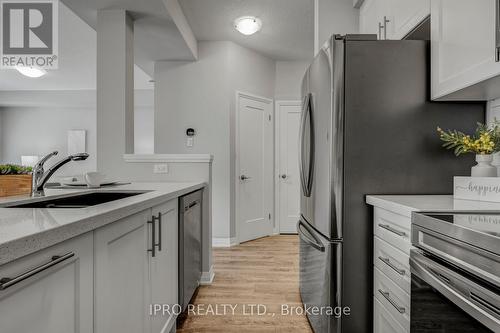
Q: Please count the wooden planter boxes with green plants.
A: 1